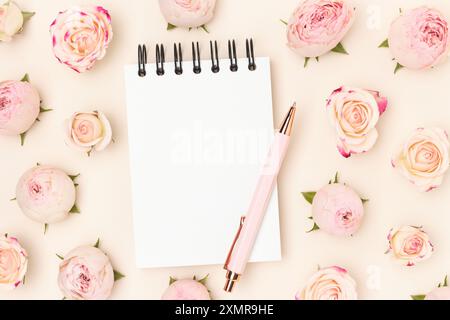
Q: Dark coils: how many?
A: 7